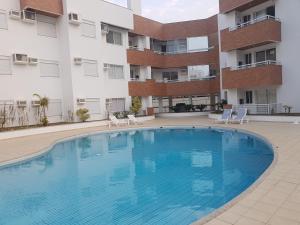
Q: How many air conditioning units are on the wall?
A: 12